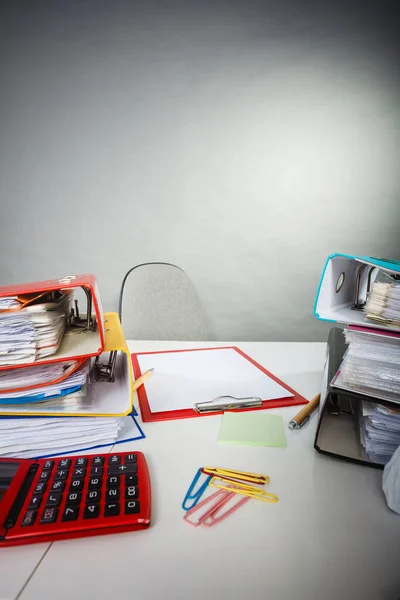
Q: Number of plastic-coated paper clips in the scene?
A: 6